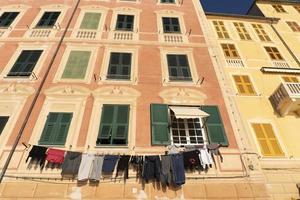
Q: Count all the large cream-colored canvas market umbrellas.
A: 0